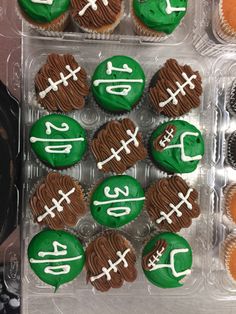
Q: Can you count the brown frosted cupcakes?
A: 7